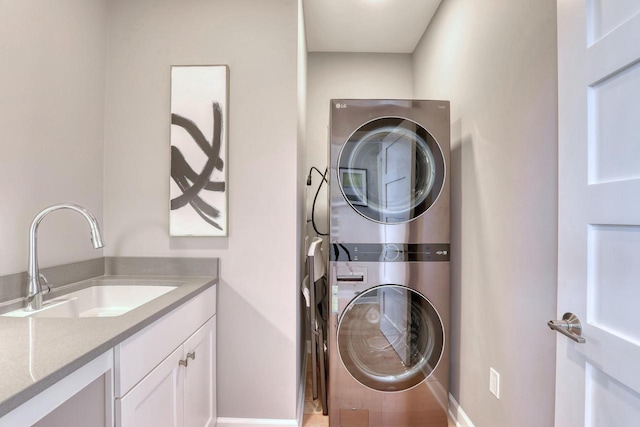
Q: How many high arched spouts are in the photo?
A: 1